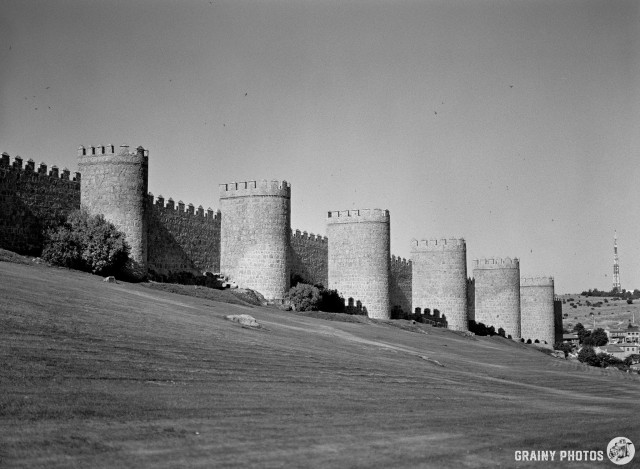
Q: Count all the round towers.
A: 6